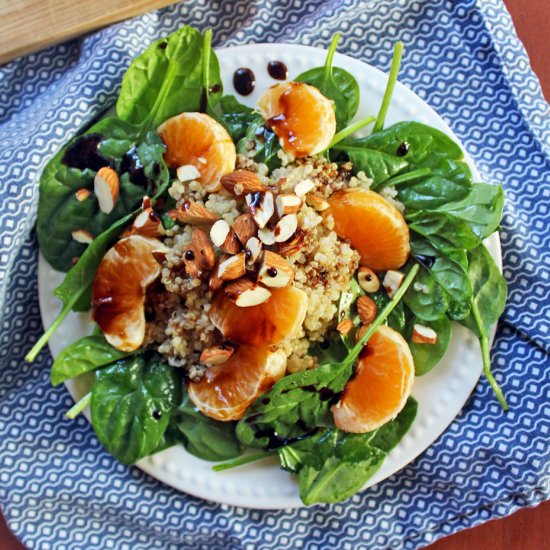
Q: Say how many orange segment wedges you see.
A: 7